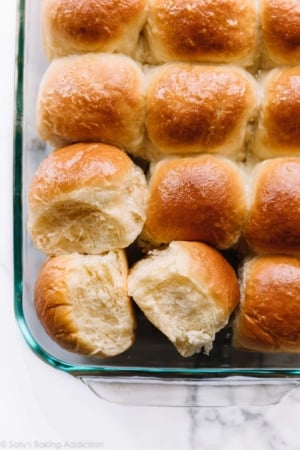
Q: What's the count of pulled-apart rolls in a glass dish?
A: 3